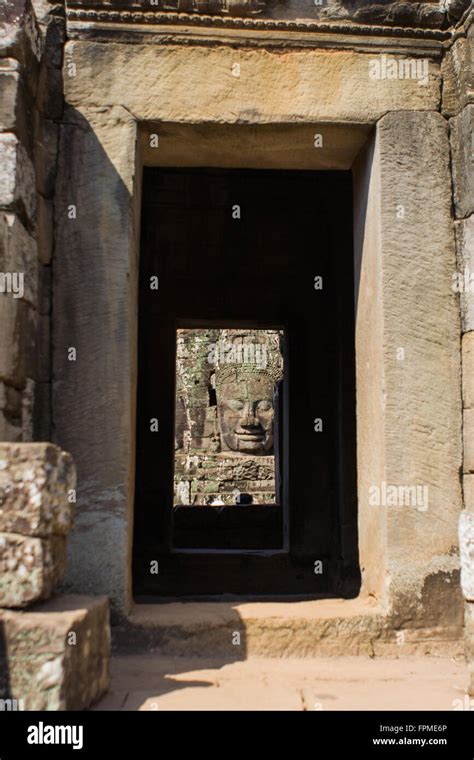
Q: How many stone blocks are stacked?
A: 3